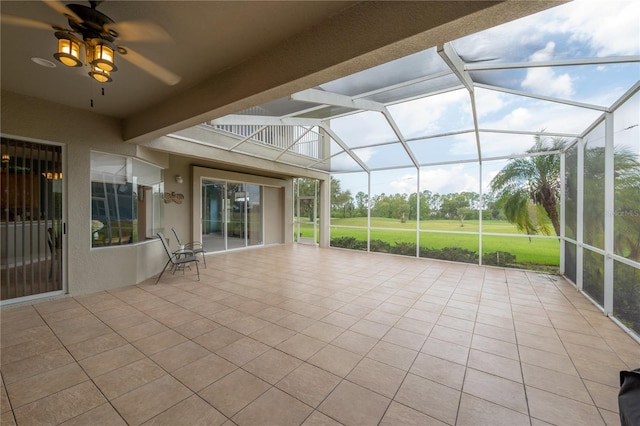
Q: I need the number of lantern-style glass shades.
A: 3